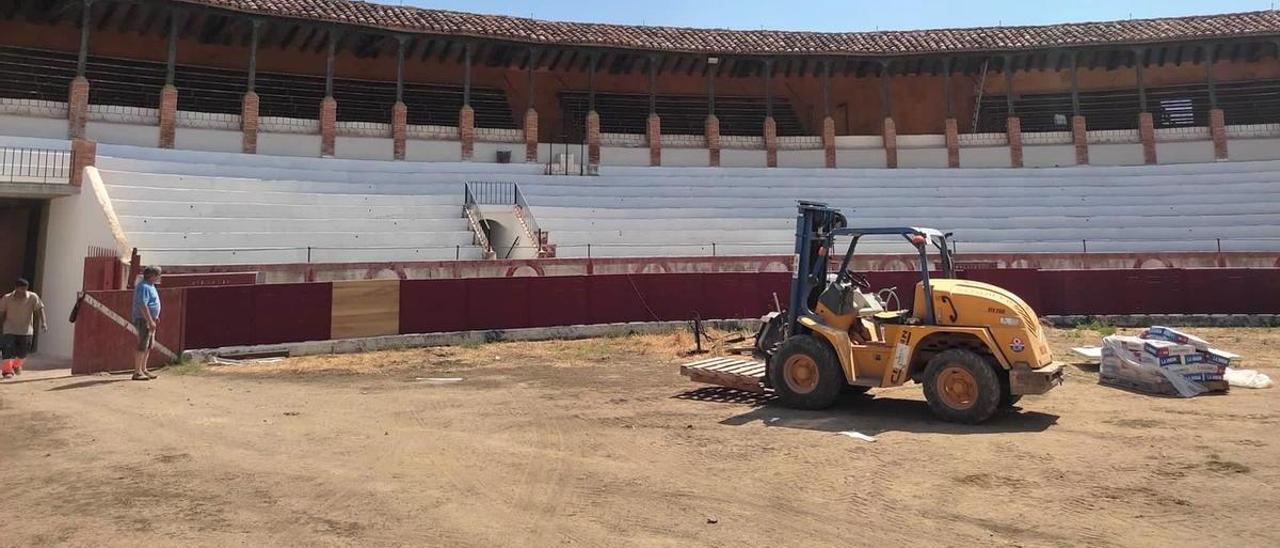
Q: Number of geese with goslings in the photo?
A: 0